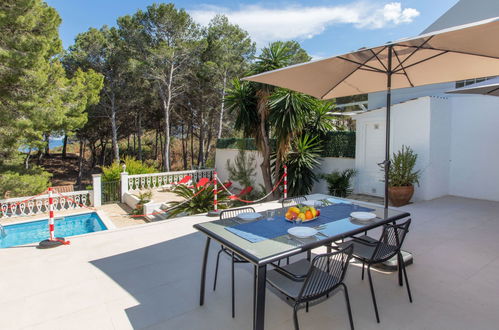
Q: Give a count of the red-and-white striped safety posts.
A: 3